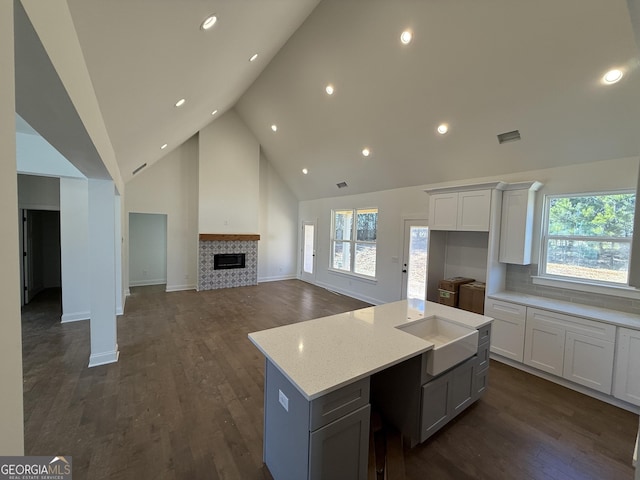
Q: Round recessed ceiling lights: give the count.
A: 12